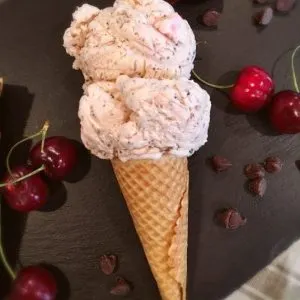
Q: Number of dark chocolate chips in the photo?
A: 11